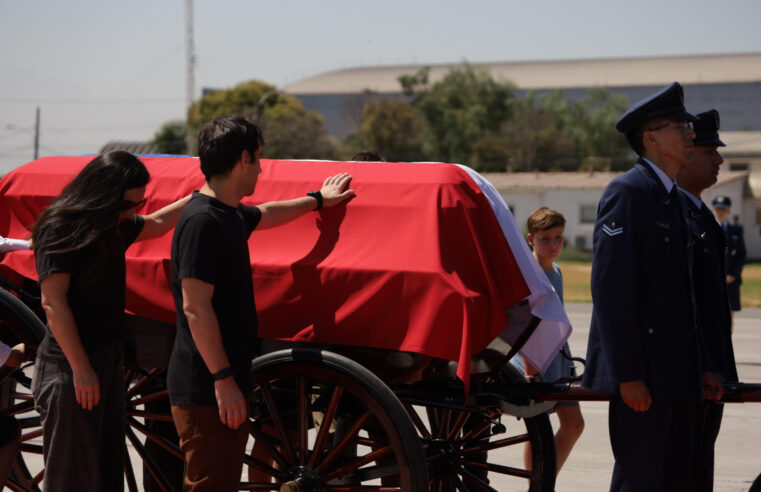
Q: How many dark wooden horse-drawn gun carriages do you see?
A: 1